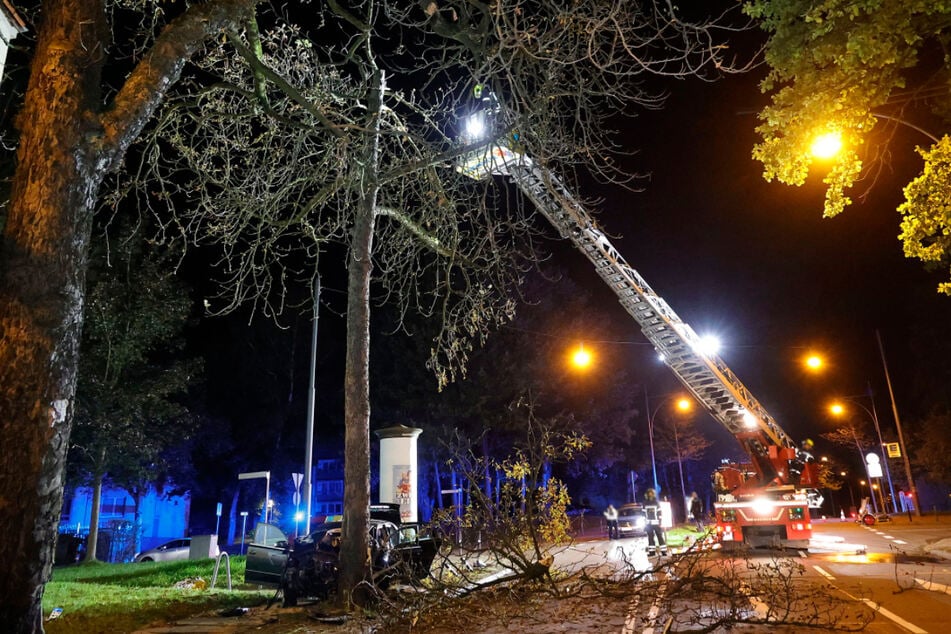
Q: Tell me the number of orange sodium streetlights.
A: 5